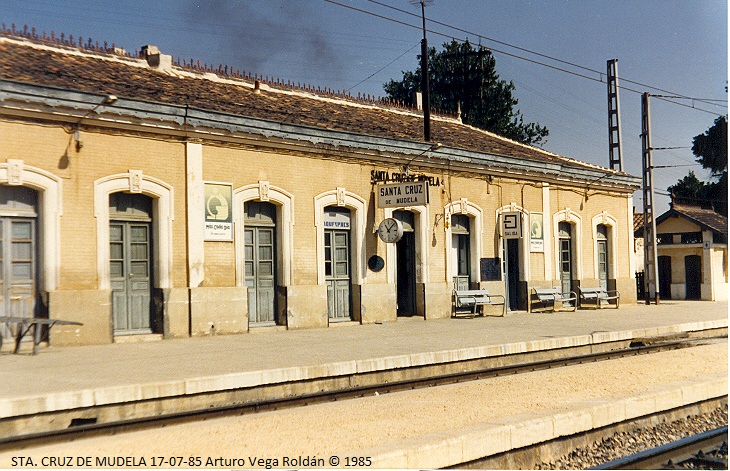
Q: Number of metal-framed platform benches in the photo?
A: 3